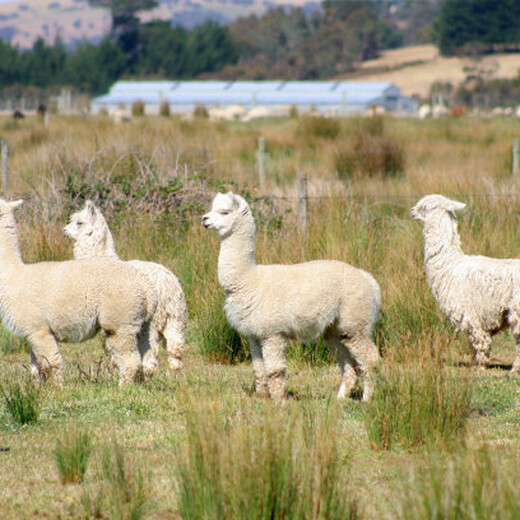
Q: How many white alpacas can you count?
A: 4